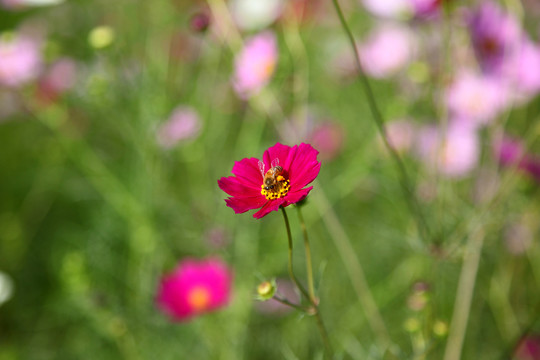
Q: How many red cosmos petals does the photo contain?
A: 8